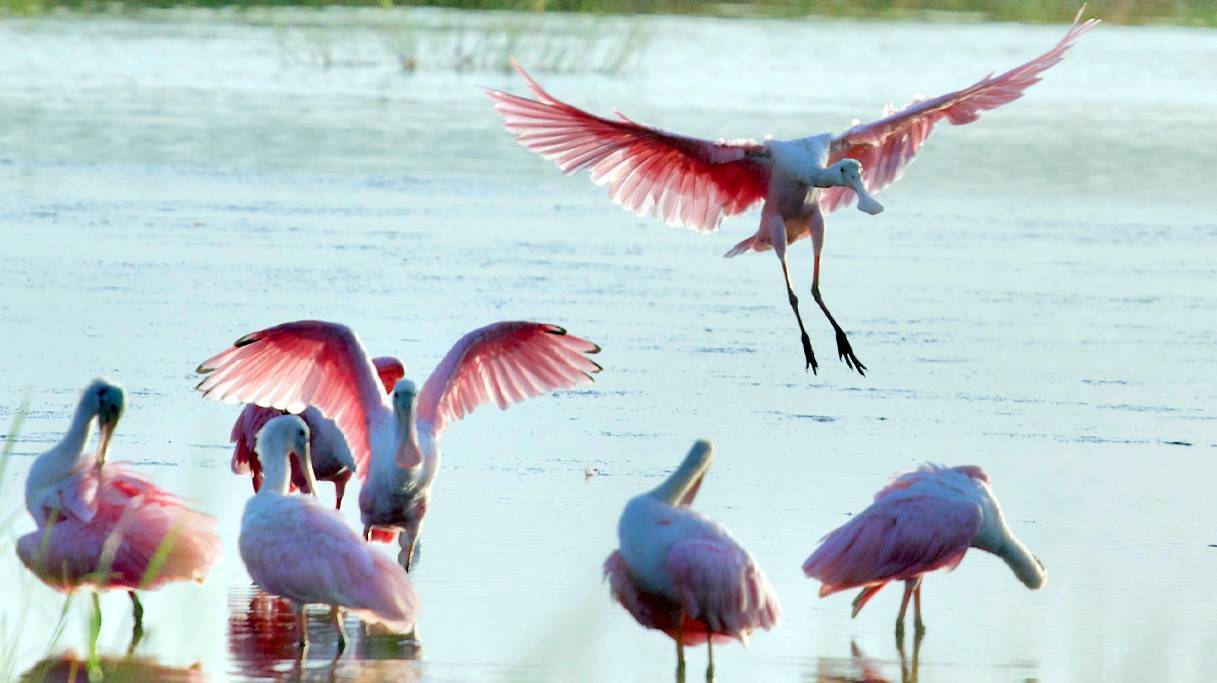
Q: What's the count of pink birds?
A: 7